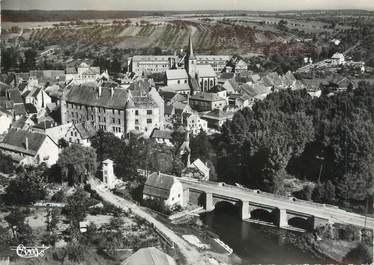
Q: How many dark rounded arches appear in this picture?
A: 3